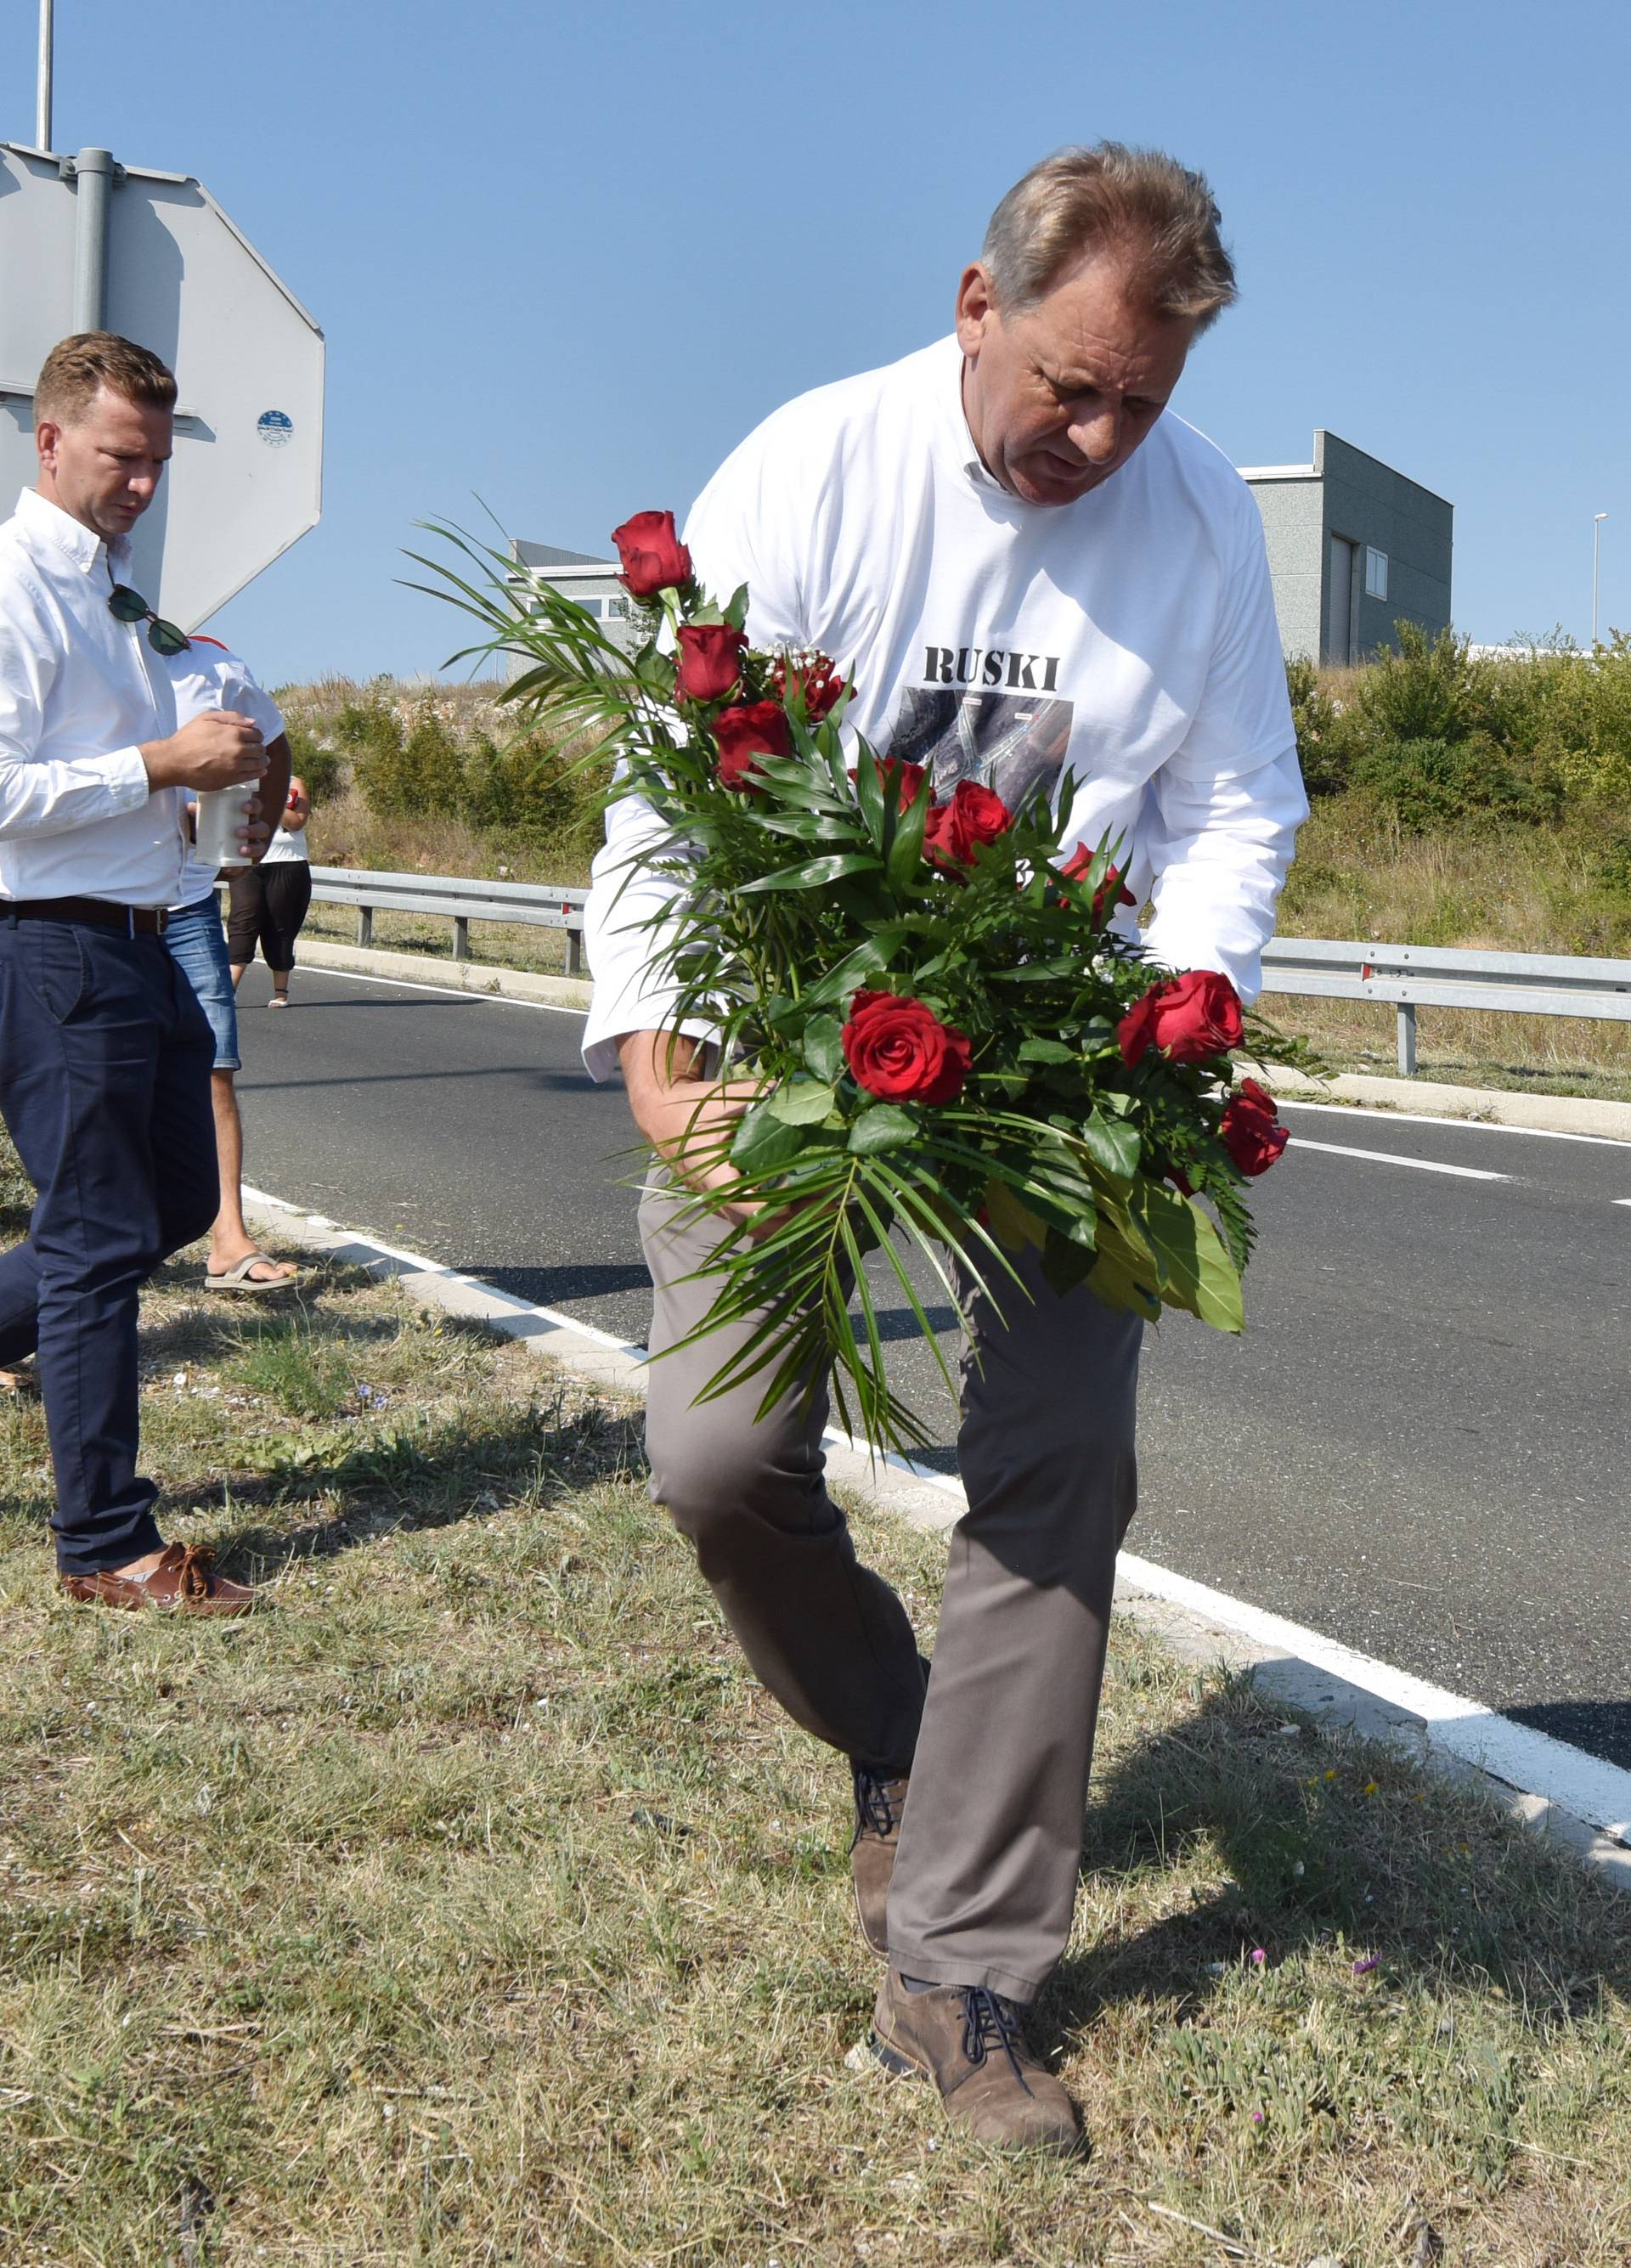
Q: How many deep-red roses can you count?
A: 10